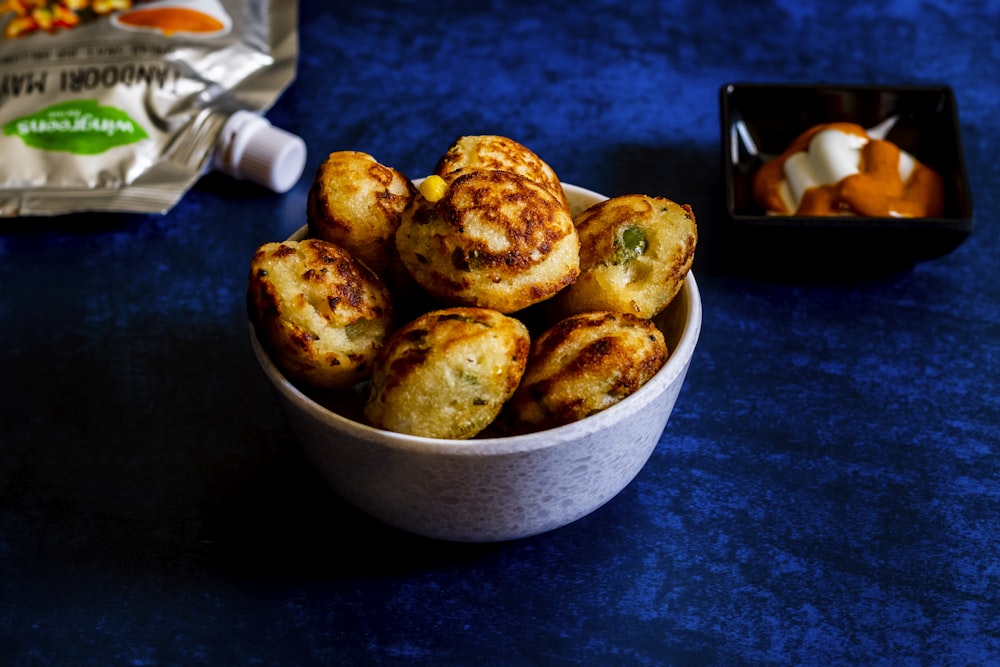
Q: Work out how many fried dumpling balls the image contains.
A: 7